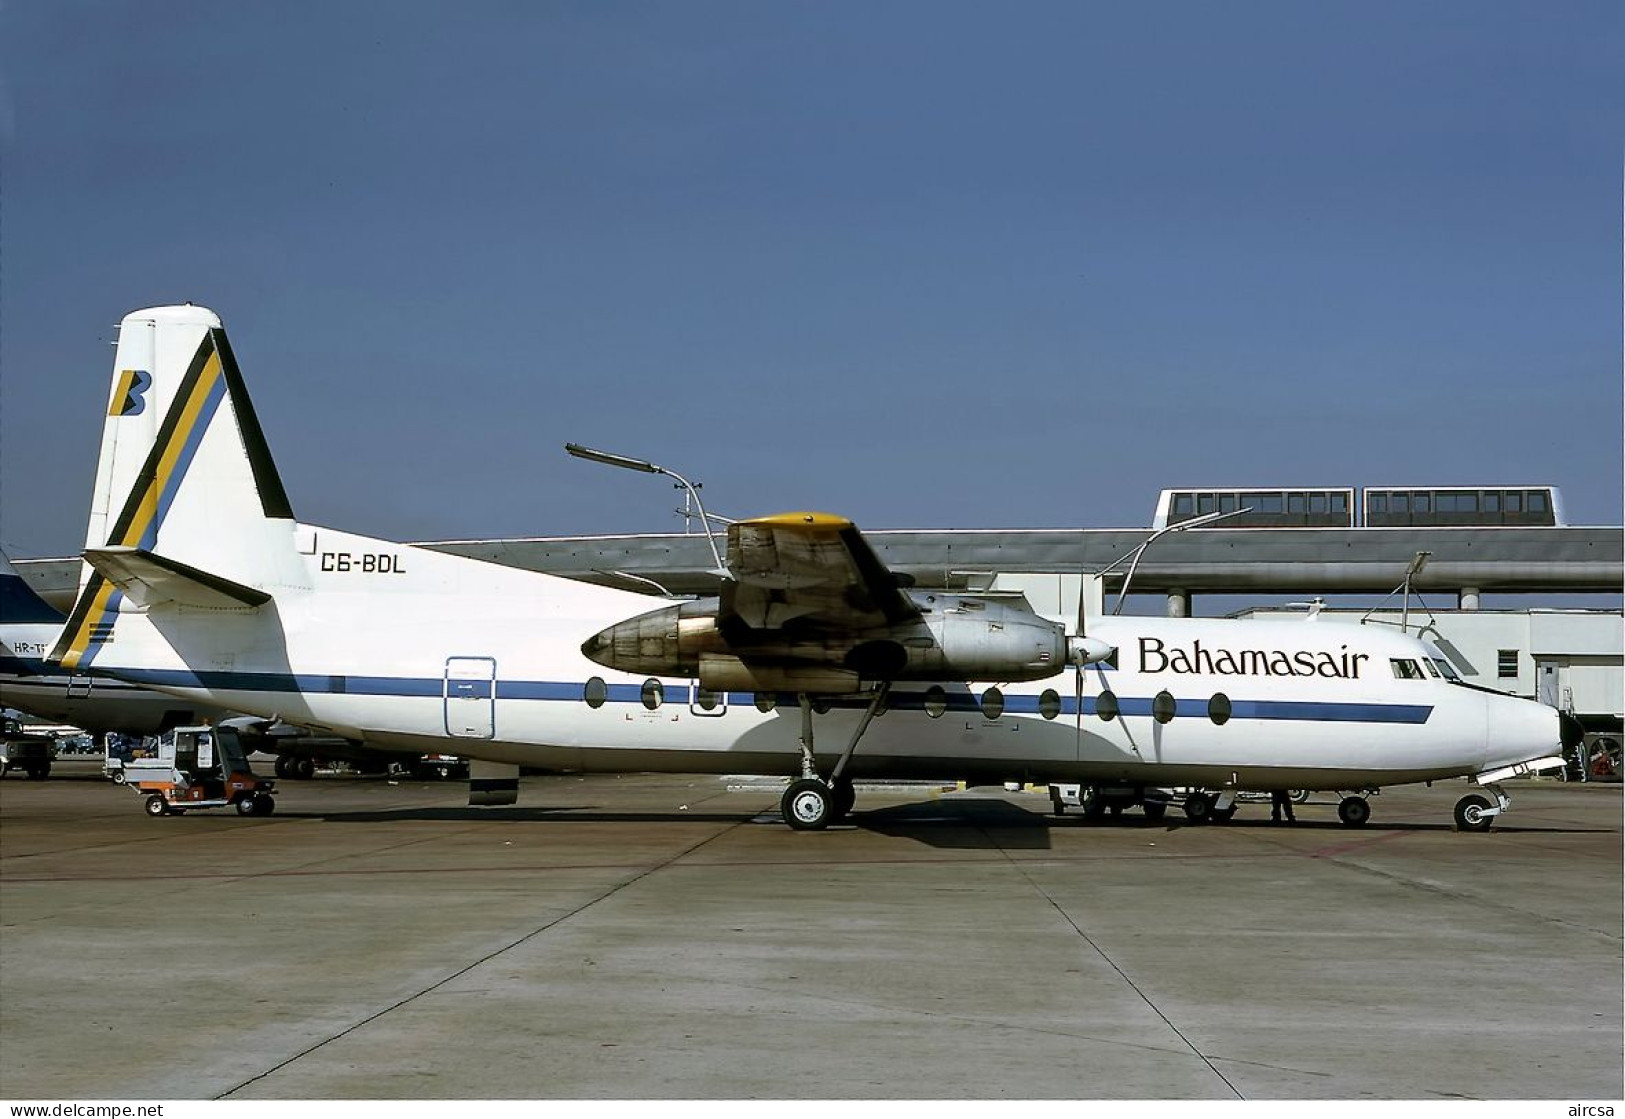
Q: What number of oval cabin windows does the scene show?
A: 12